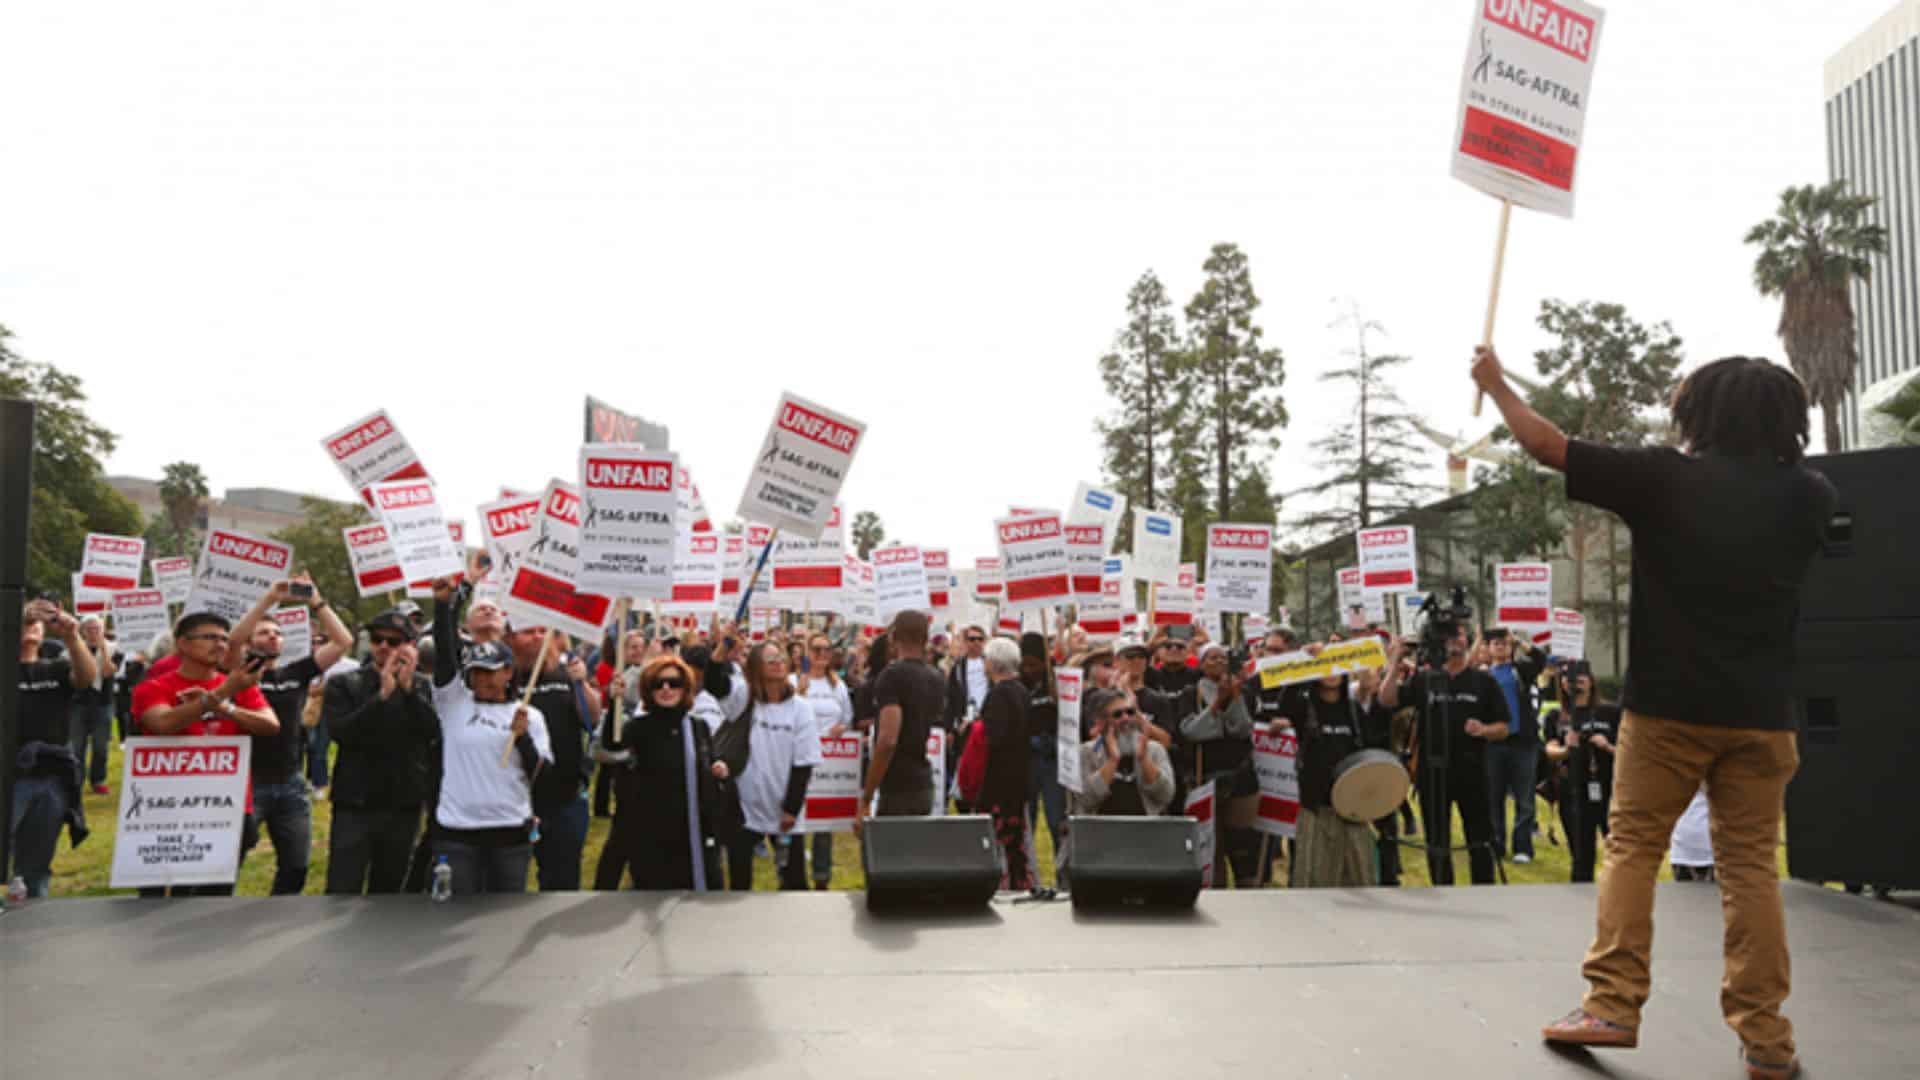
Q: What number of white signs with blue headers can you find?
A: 4